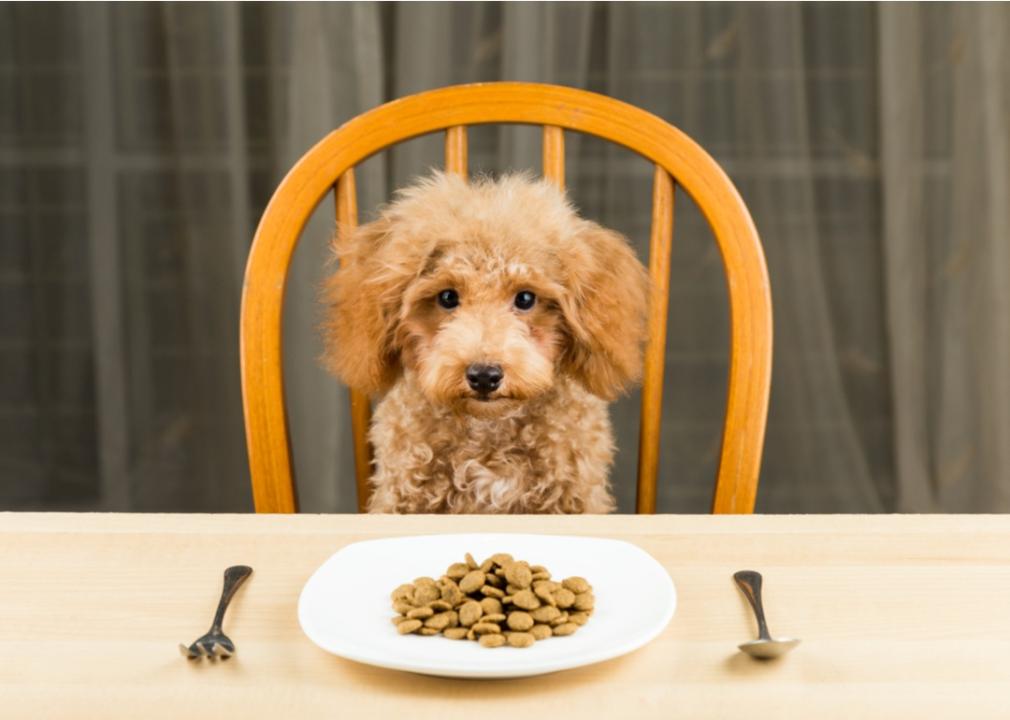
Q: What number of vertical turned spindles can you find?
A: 4